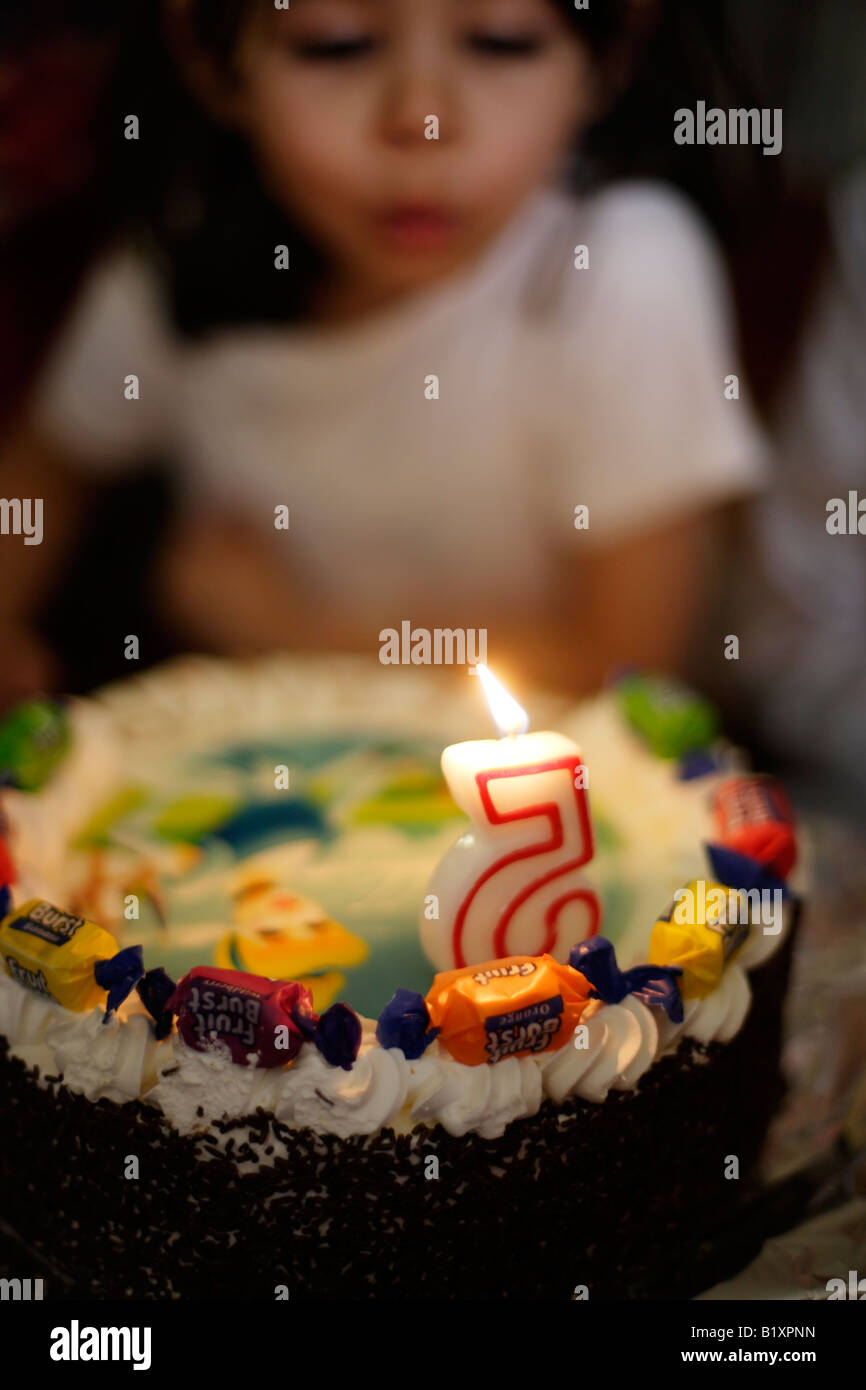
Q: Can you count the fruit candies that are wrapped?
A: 8